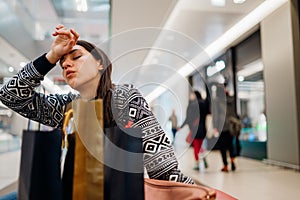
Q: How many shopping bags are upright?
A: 3